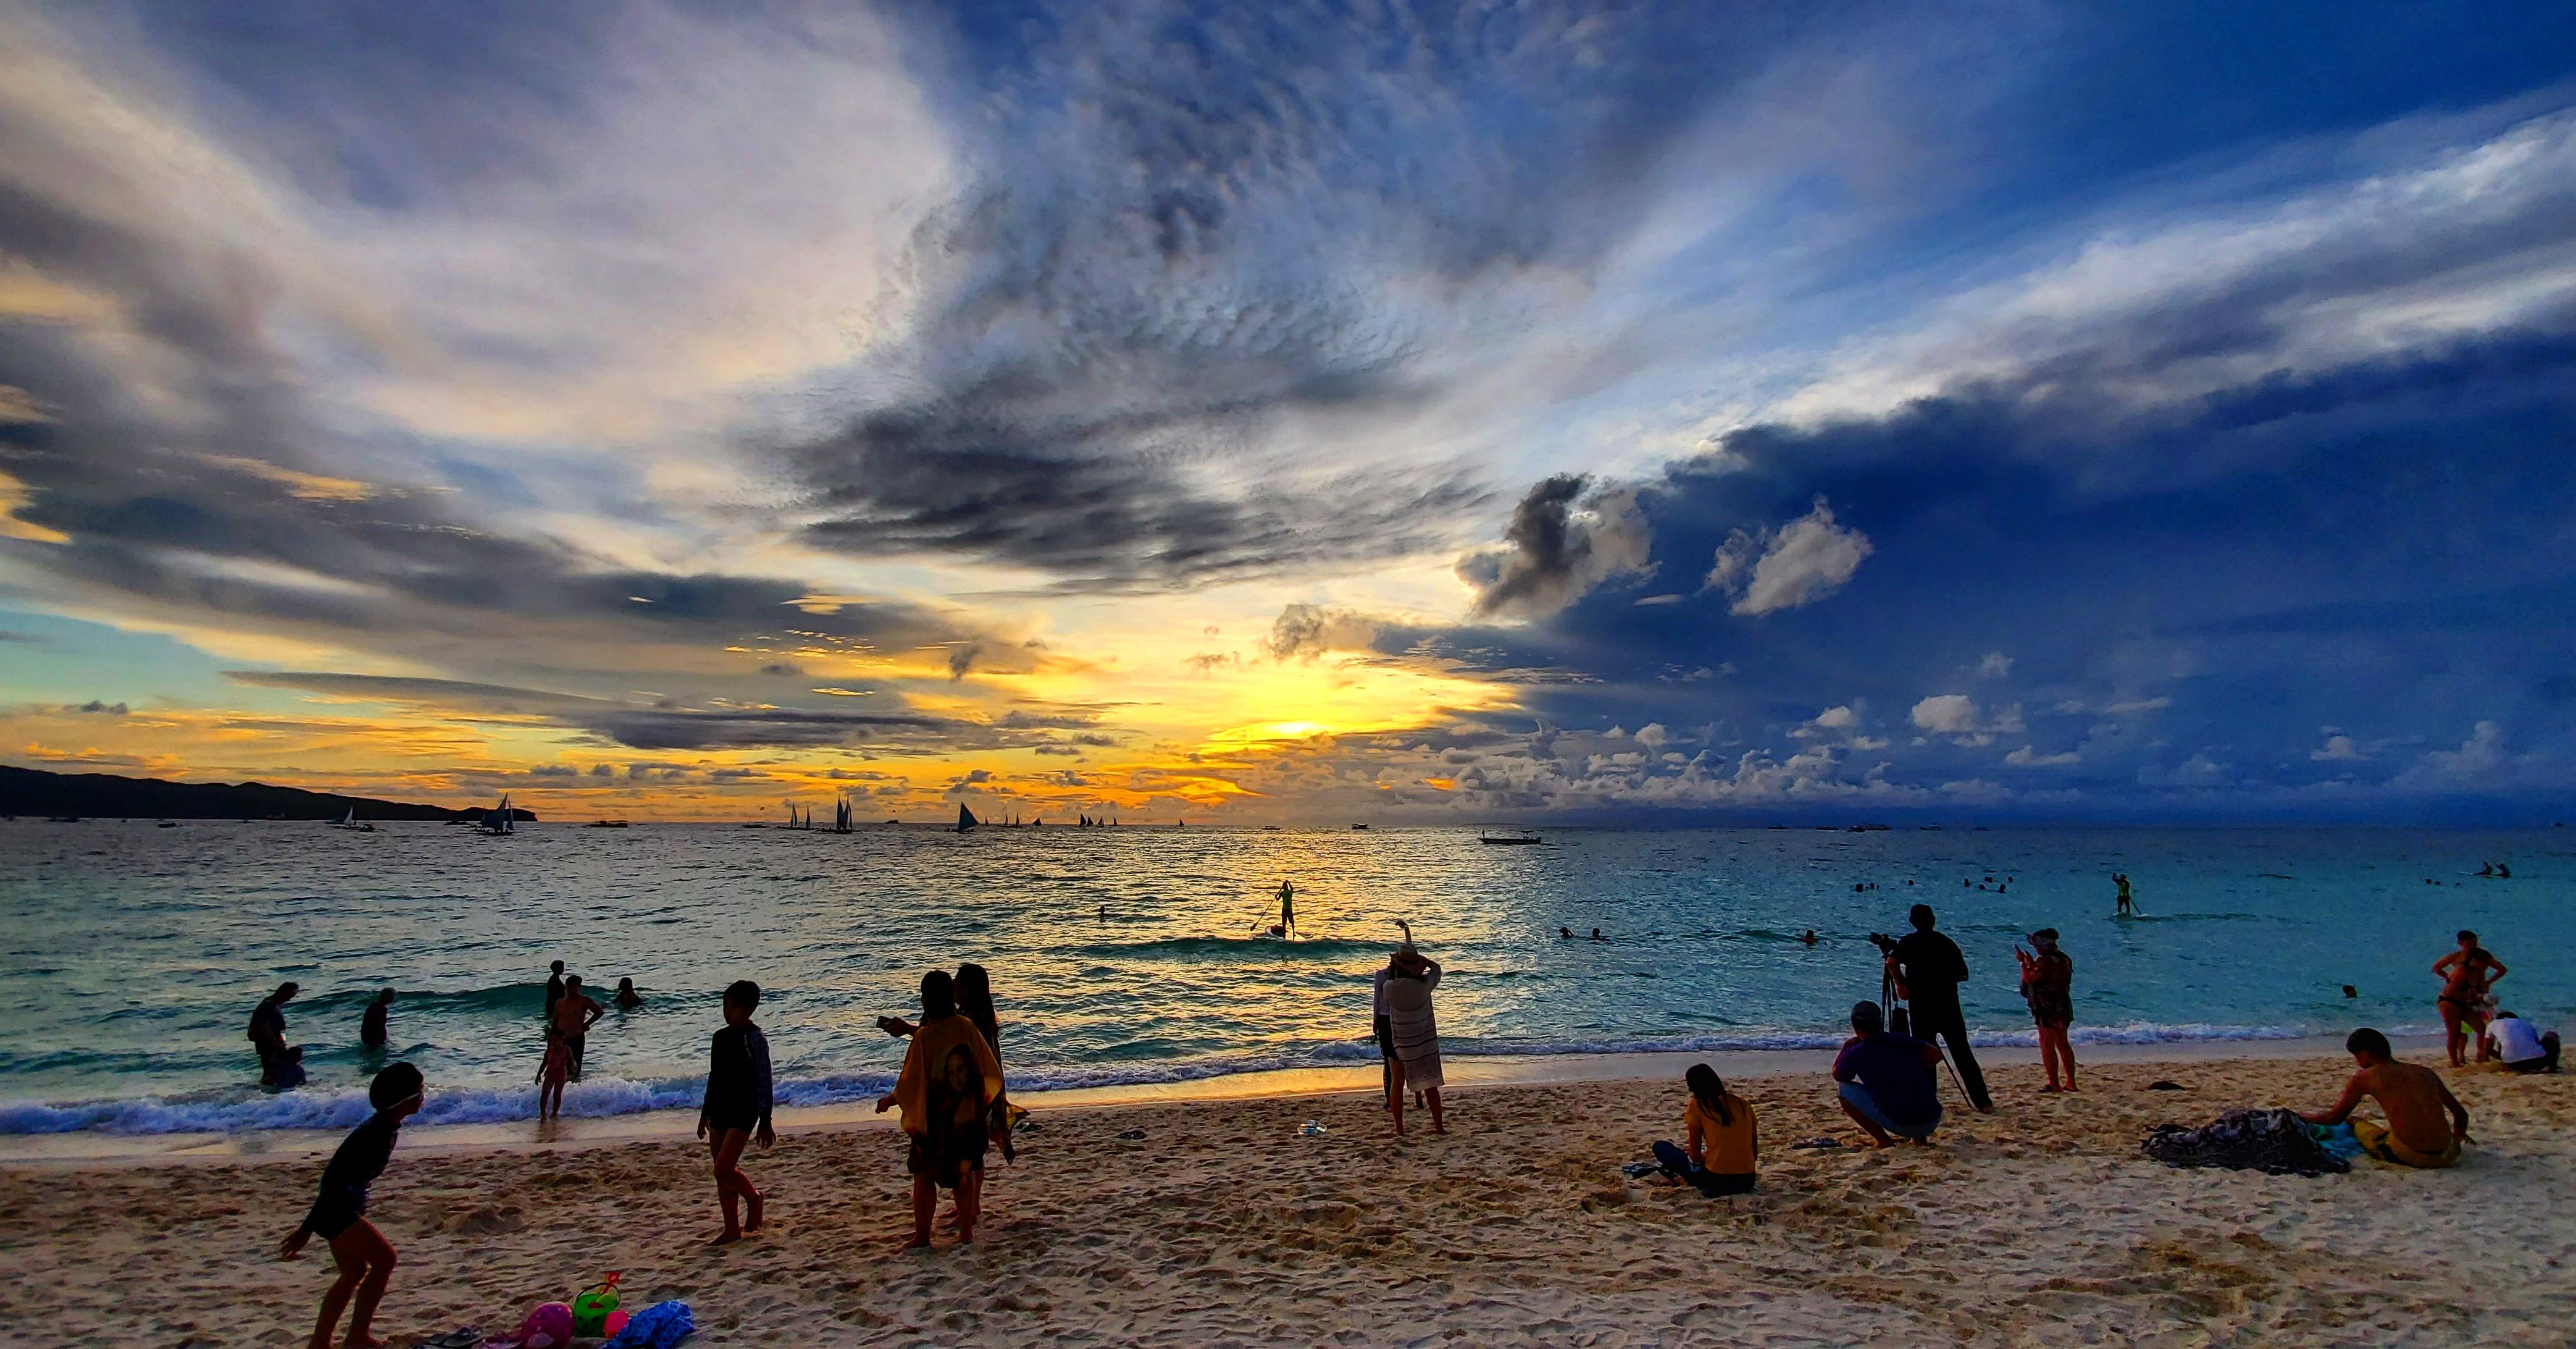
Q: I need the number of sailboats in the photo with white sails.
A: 1